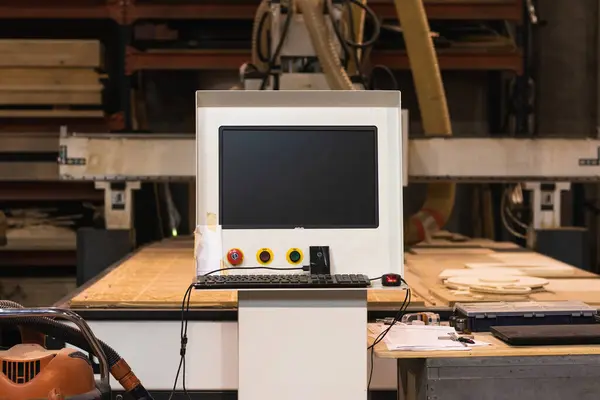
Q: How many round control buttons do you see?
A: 3